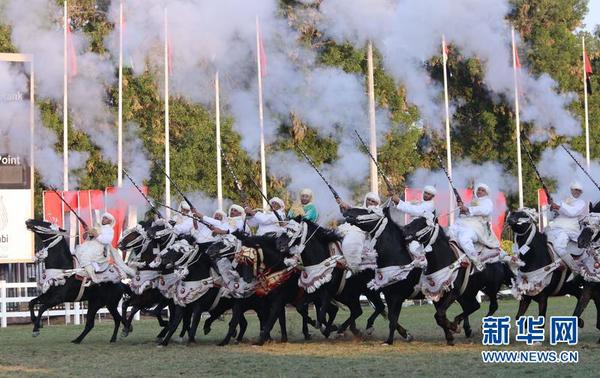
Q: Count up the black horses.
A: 11